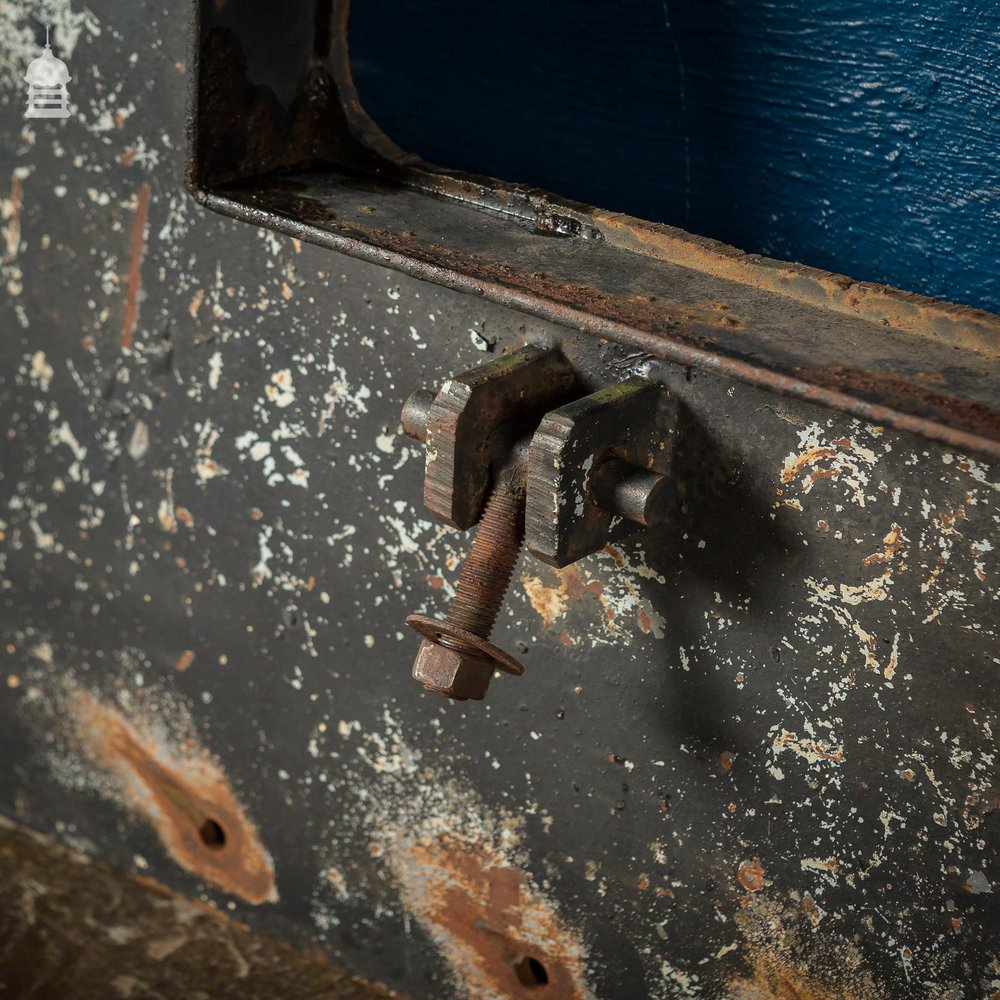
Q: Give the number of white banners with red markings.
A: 0